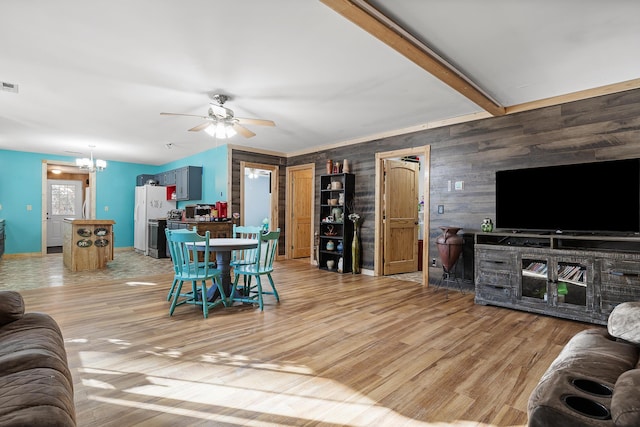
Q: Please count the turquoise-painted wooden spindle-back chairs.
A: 4